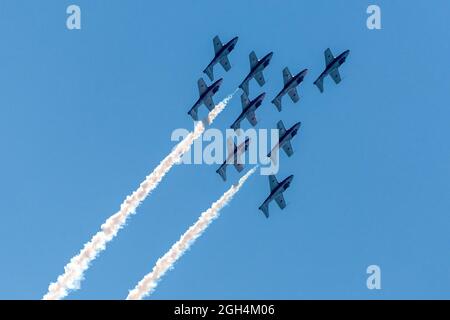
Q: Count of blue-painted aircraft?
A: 9